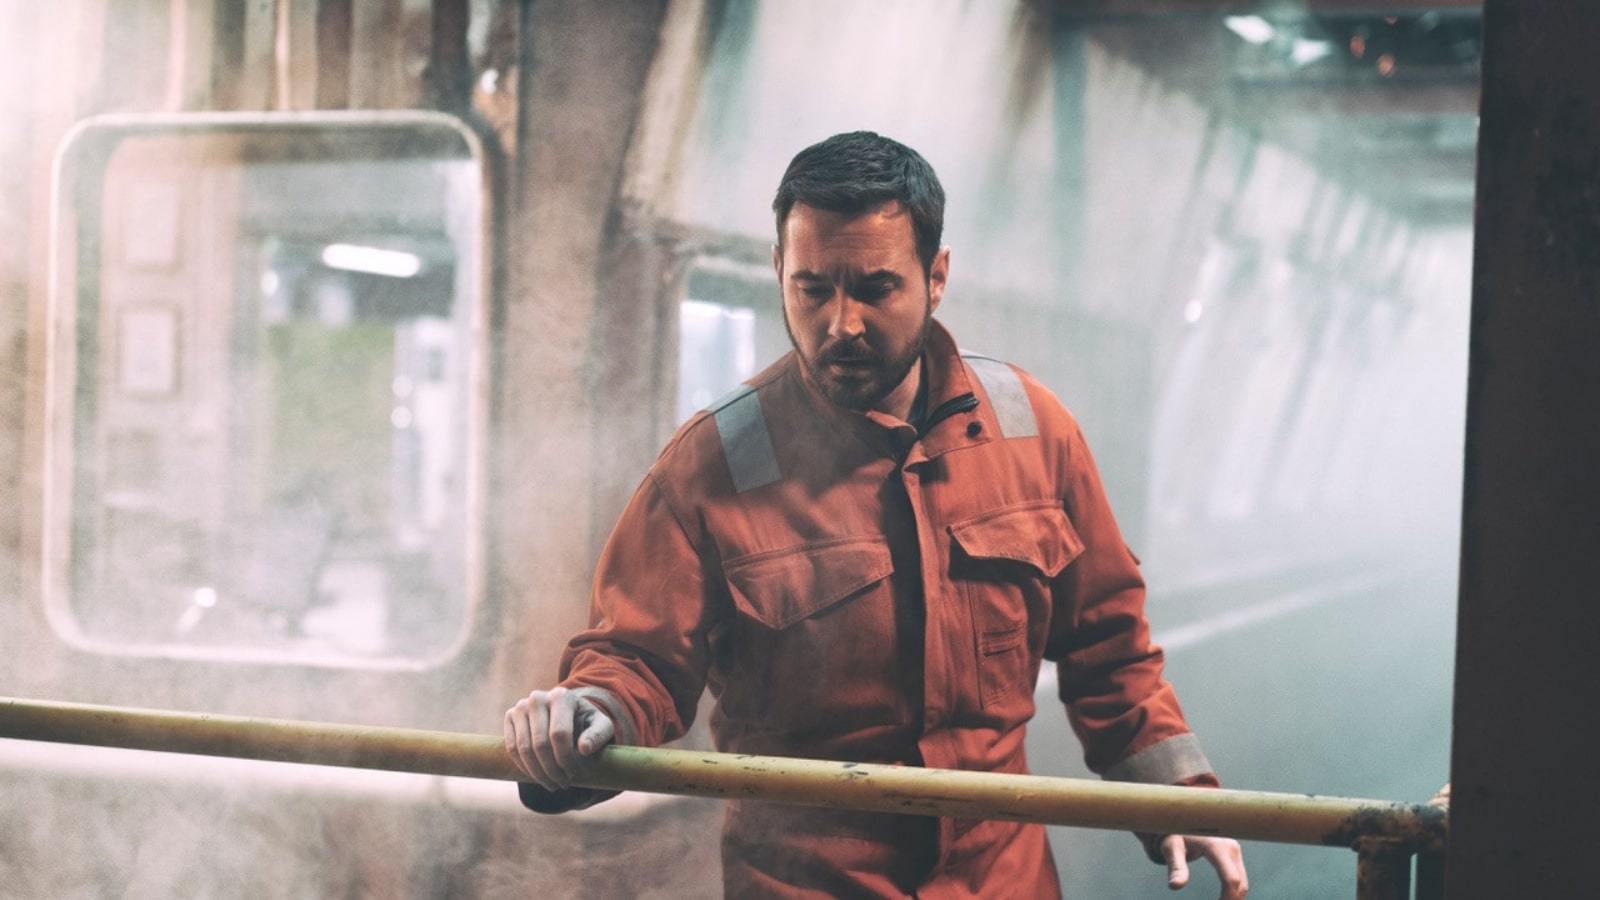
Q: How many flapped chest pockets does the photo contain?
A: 2